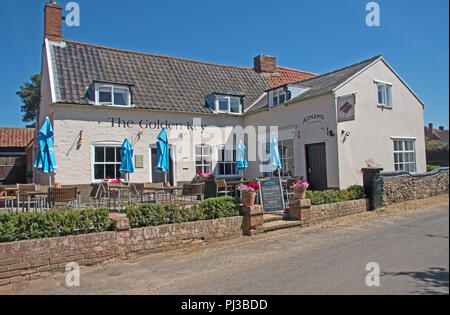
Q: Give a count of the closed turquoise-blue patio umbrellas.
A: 5